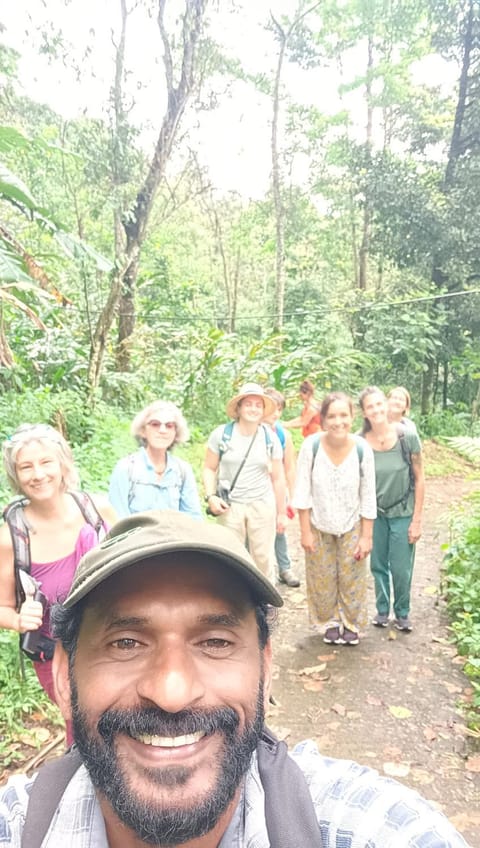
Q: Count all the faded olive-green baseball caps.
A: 1